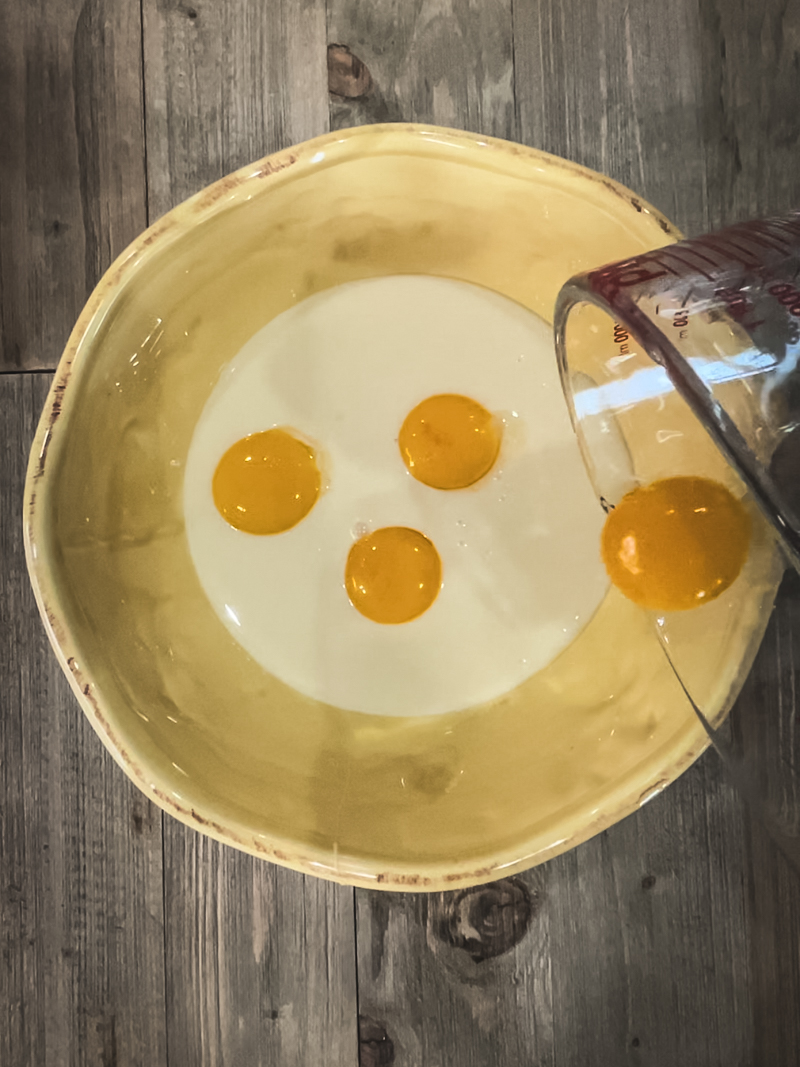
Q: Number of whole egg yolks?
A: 4